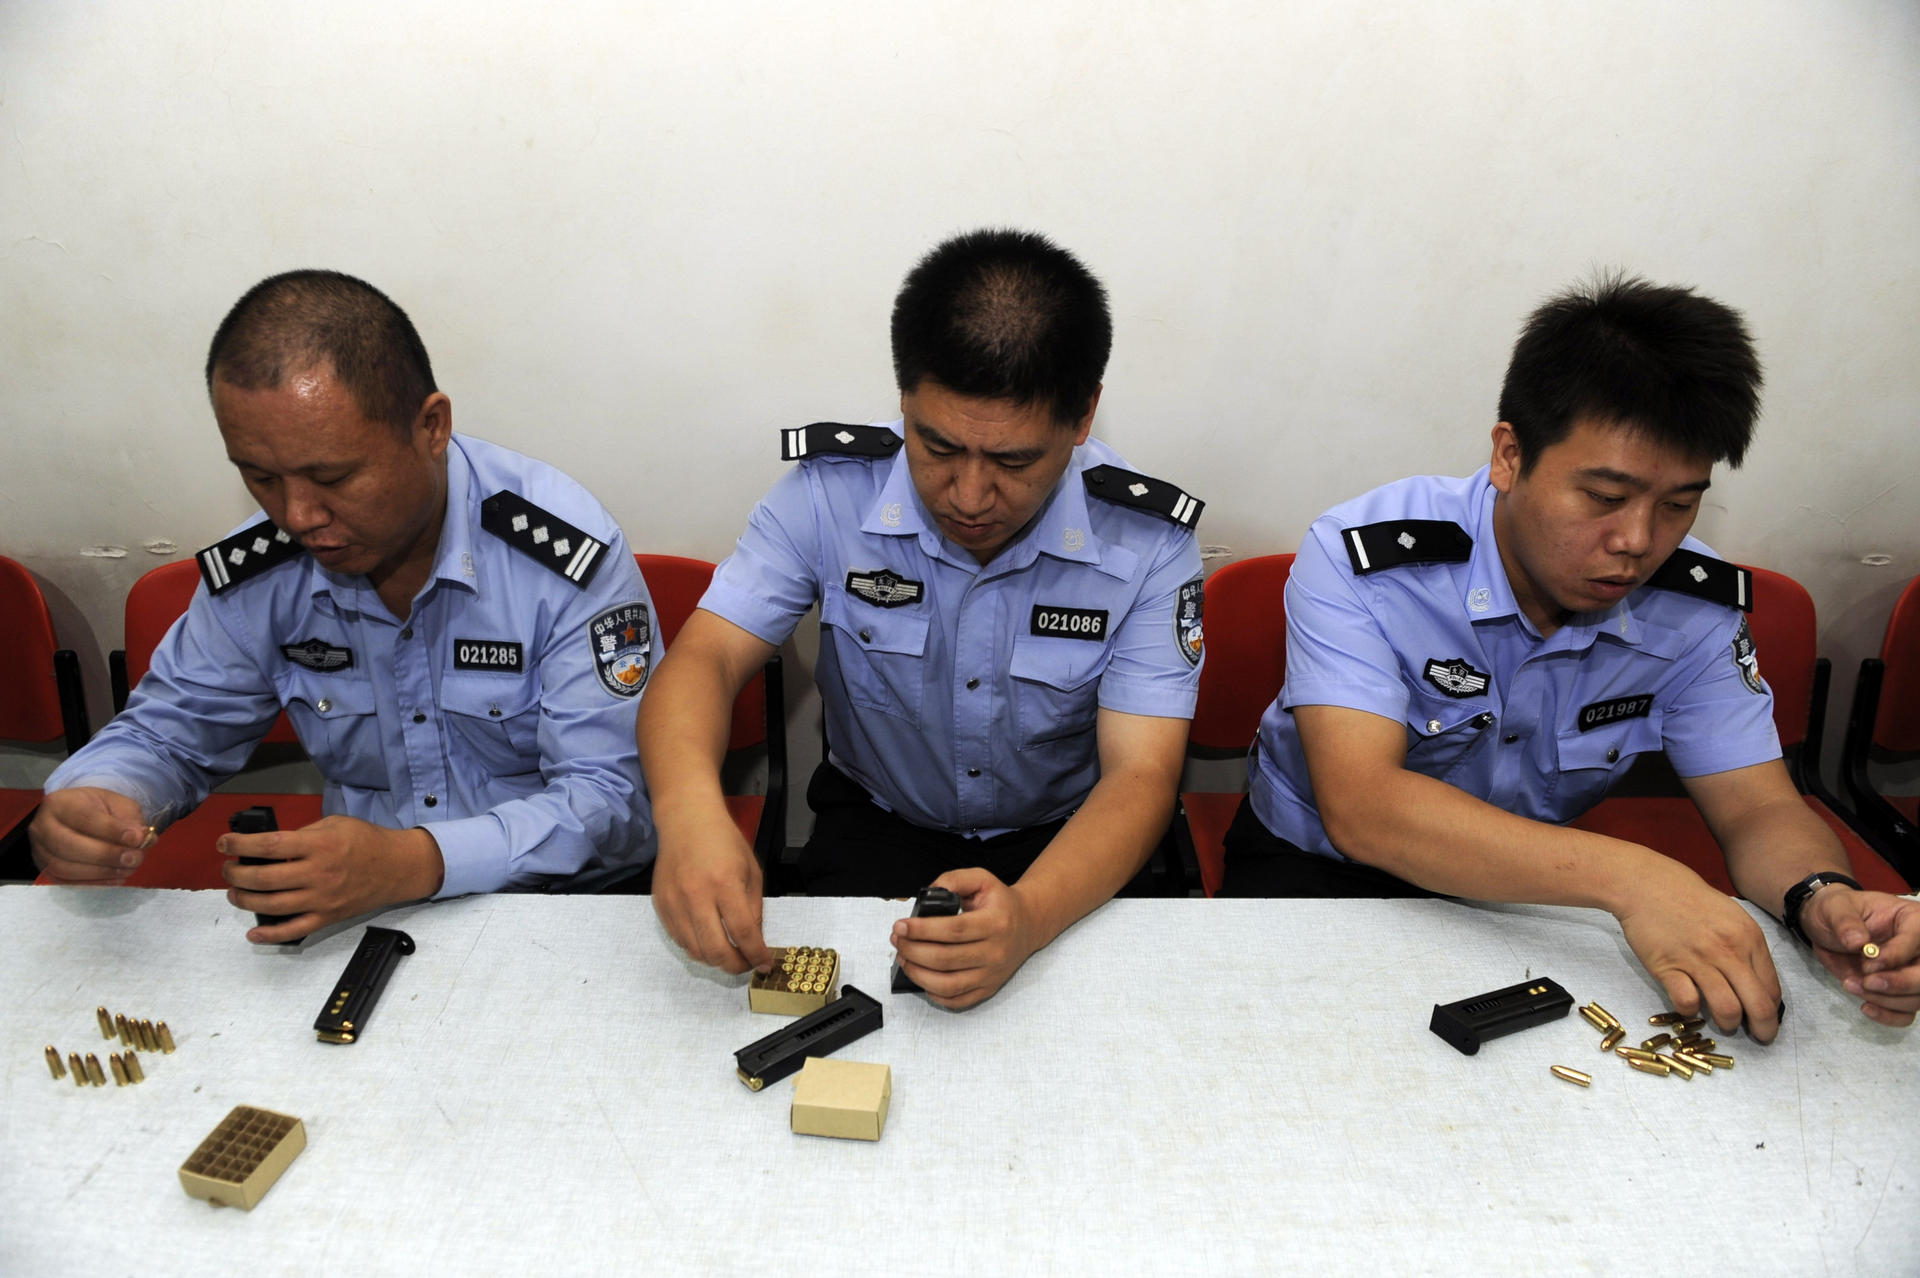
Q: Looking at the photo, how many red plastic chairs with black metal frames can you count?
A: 6